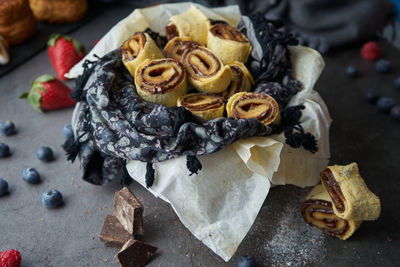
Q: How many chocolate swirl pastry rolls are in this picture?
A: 11